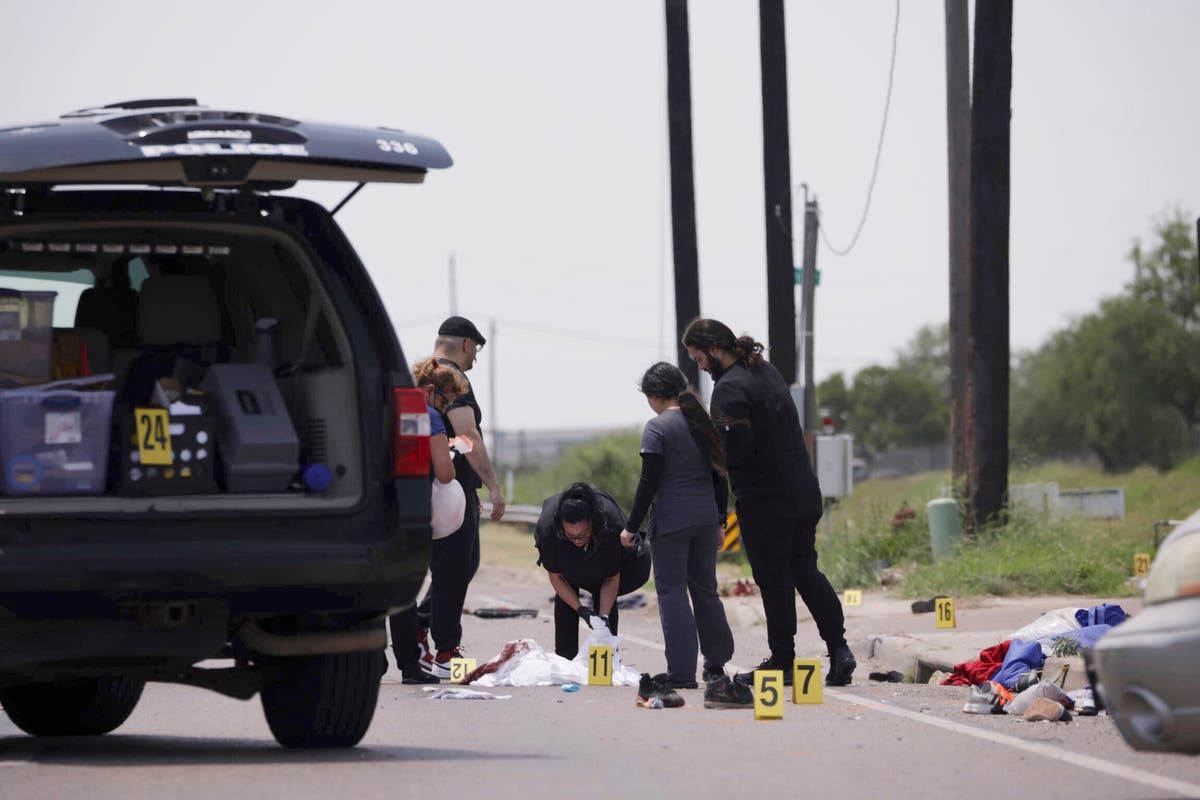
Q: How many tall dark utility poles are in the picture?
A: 4